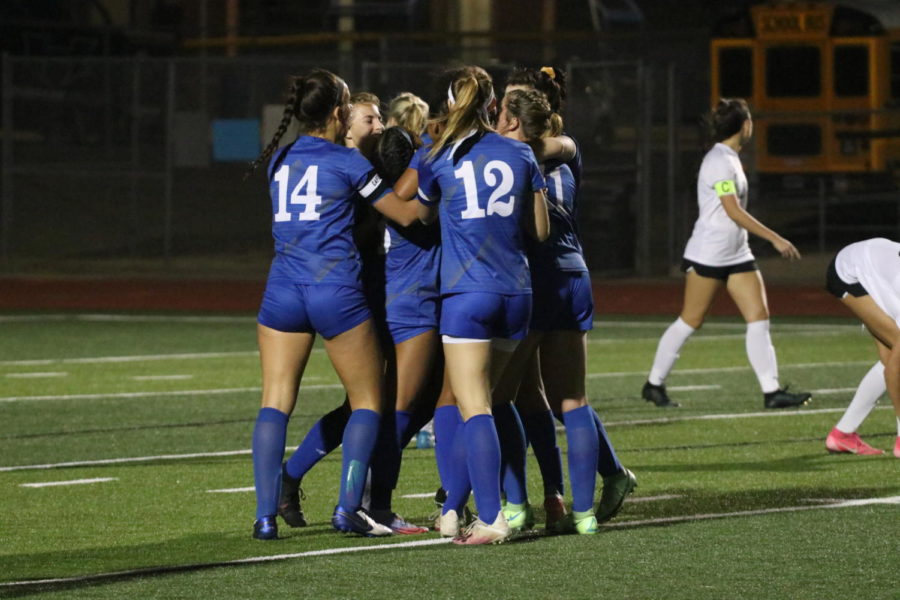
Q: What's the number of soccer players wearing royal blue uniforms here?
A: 8